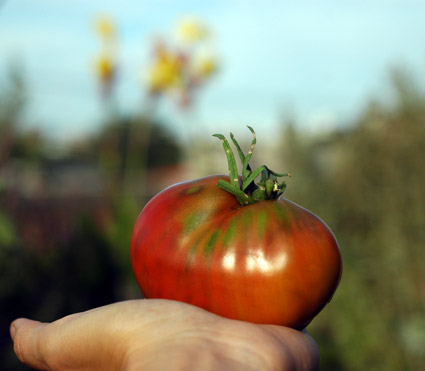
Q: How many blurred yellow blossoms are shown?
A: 5